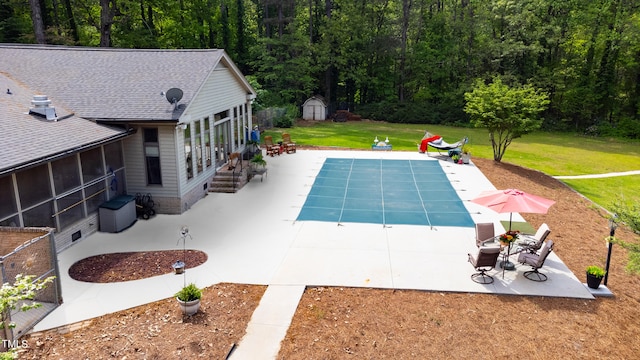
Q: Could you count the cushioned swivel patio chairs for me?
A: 4